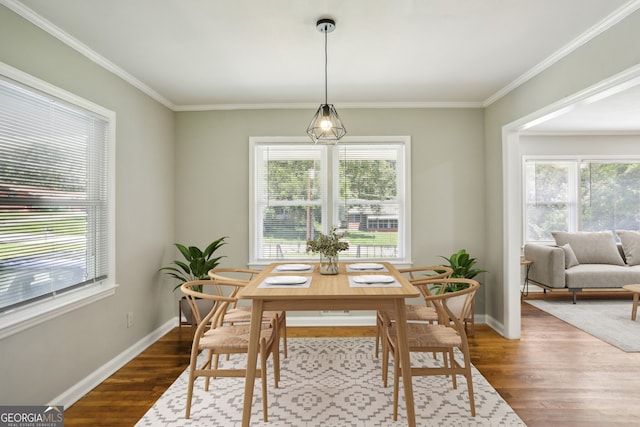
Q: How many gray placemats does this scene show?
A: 4